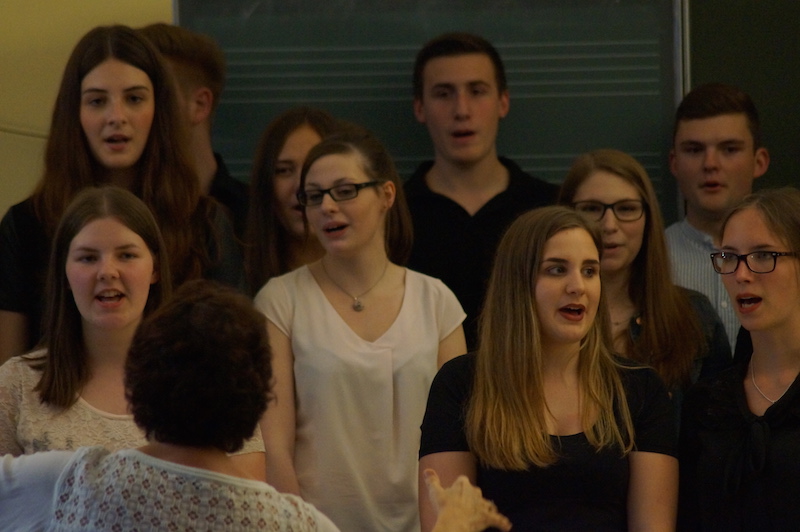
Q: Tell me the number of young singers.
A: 10